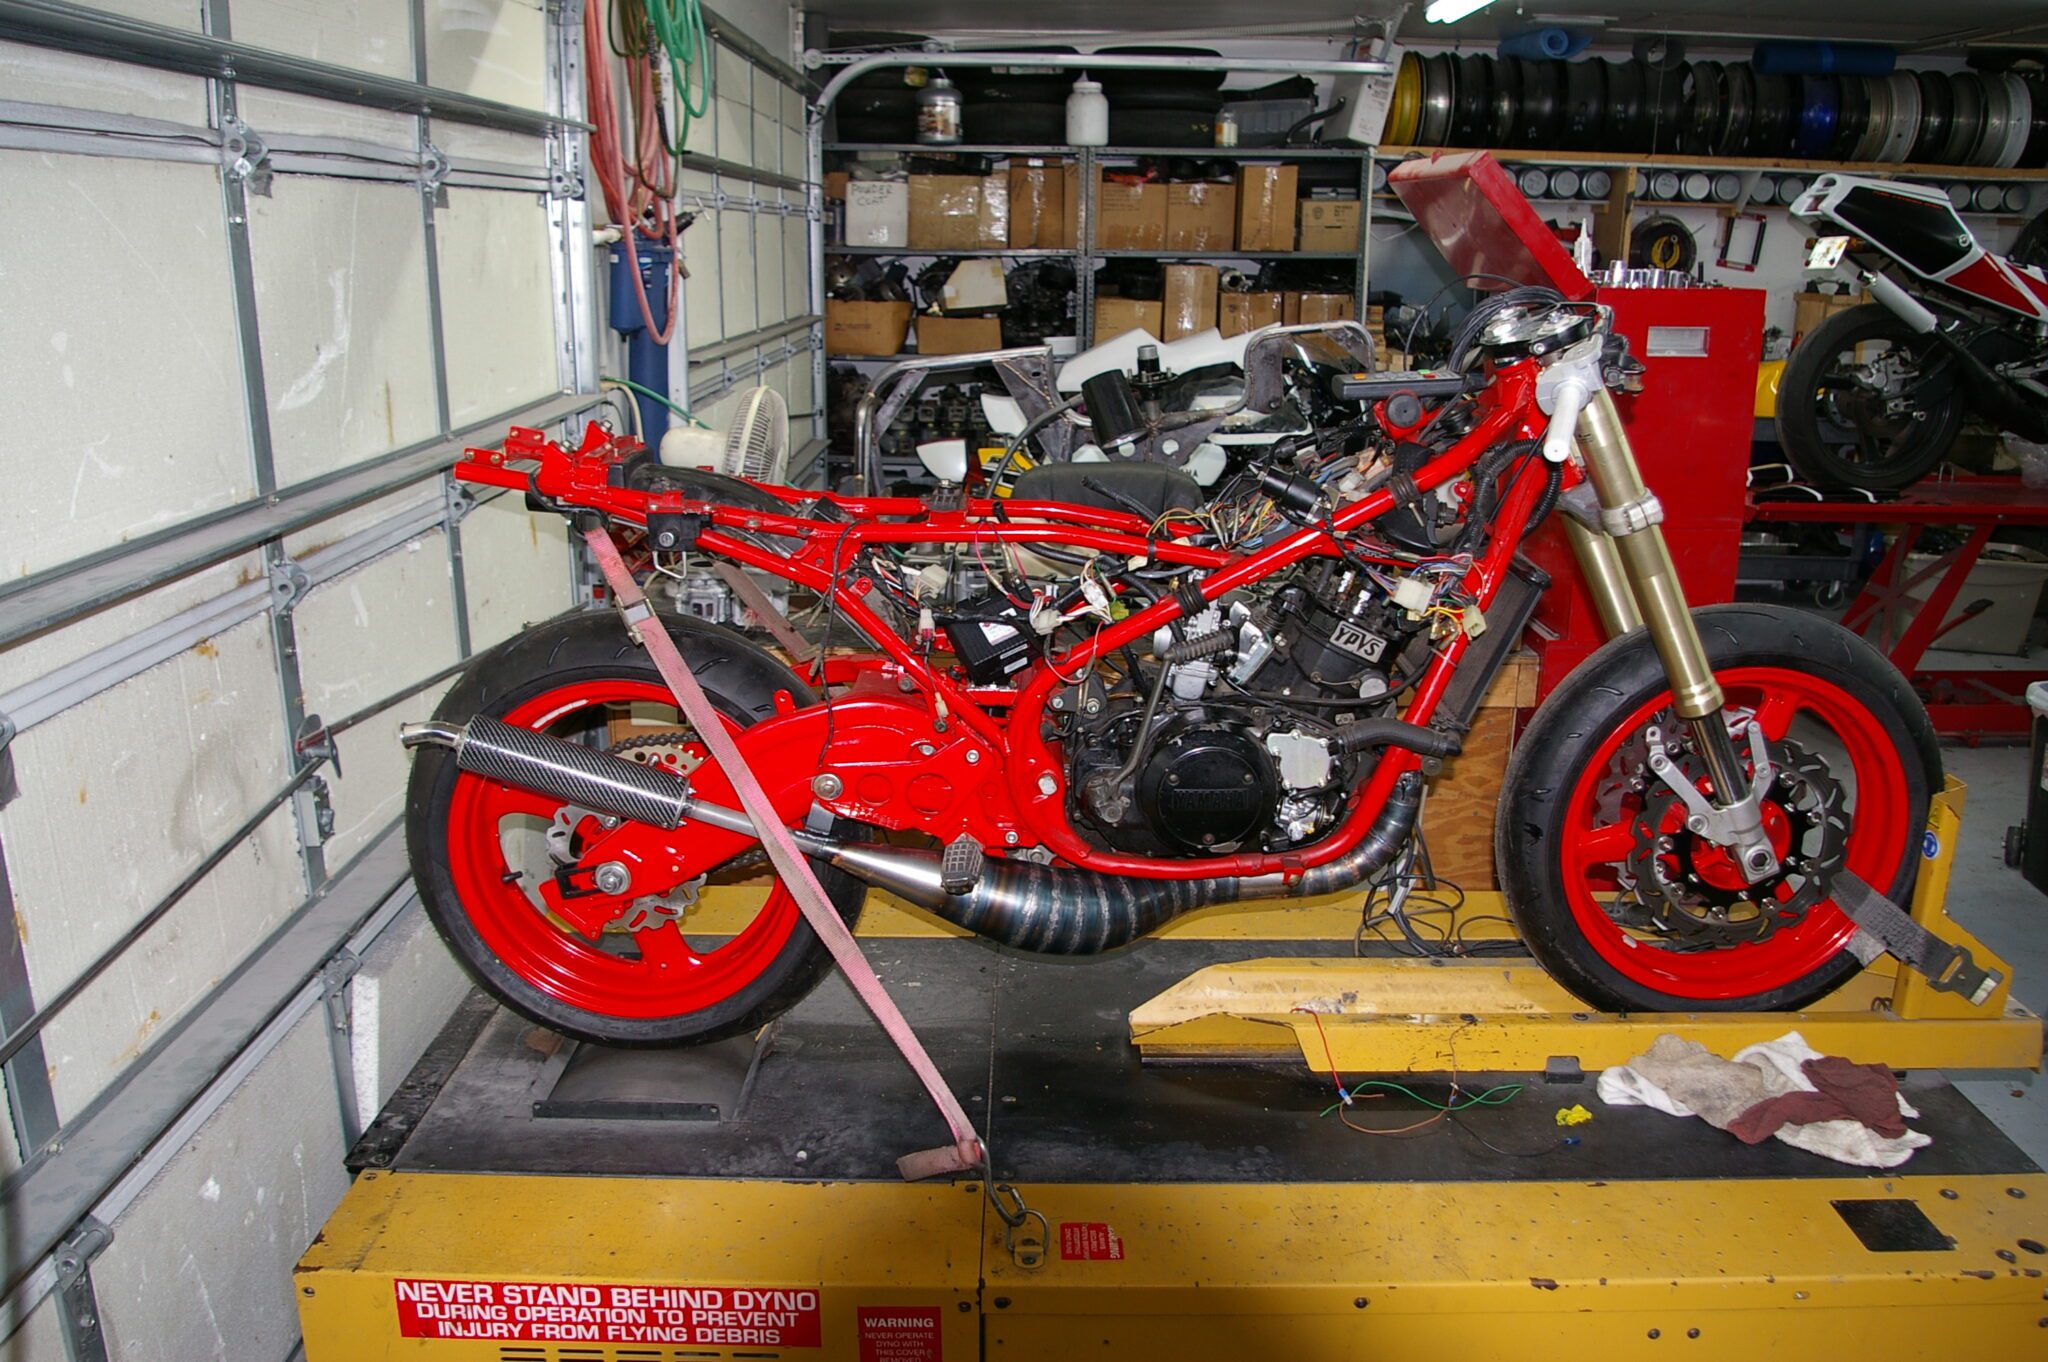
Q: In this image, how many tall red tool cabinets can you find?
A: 1